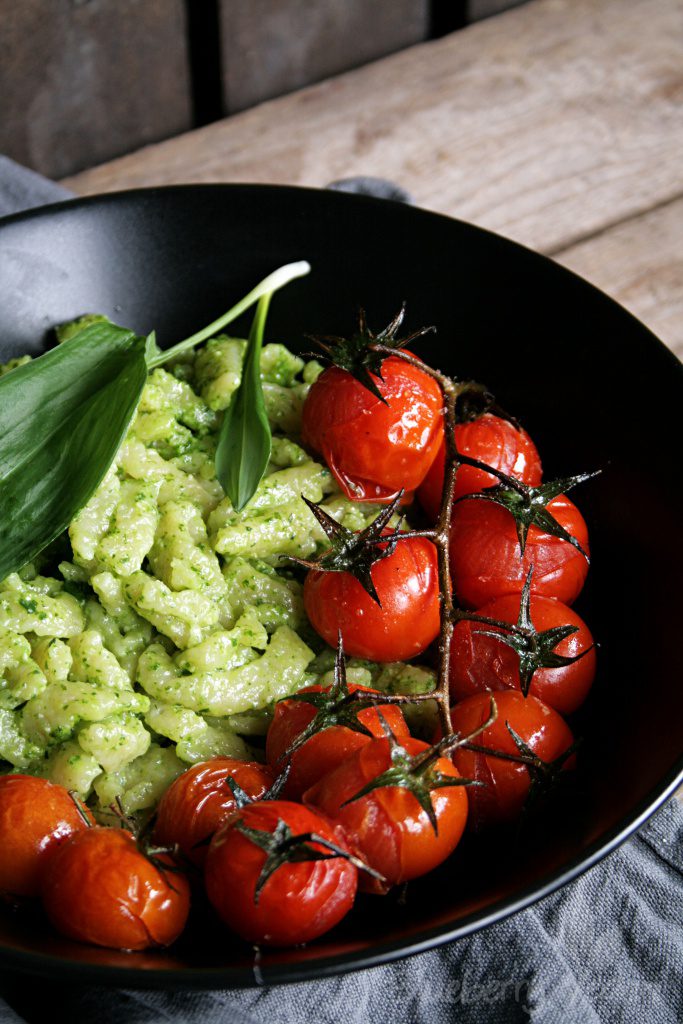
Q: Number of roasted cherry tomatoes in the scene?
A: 12